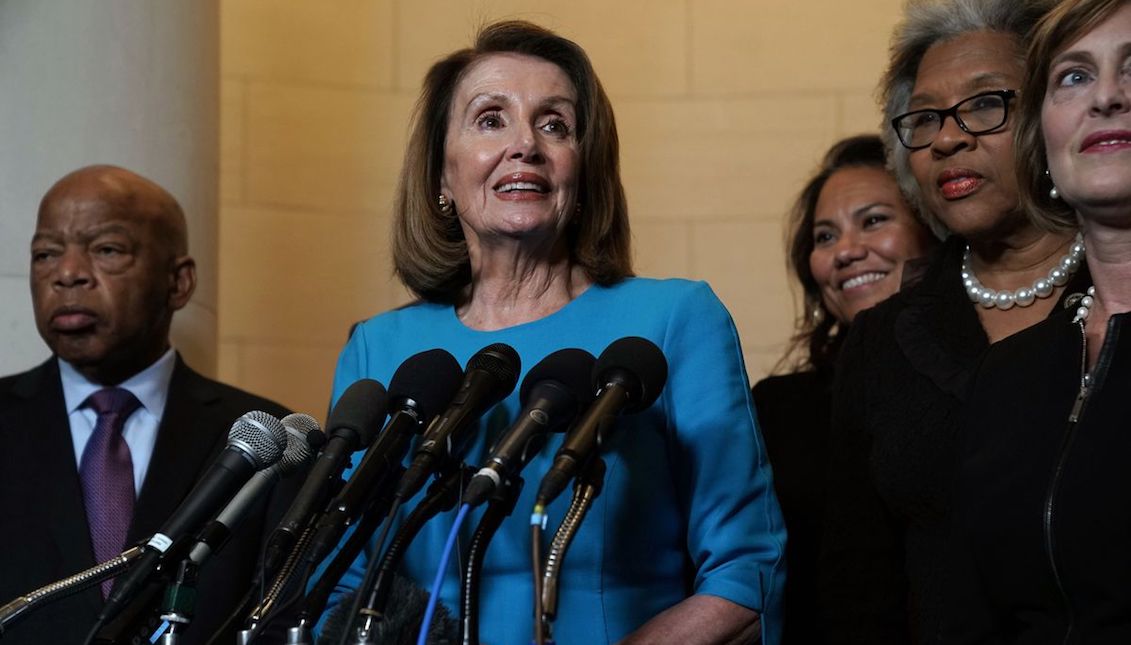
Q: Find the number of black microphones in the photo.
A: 5